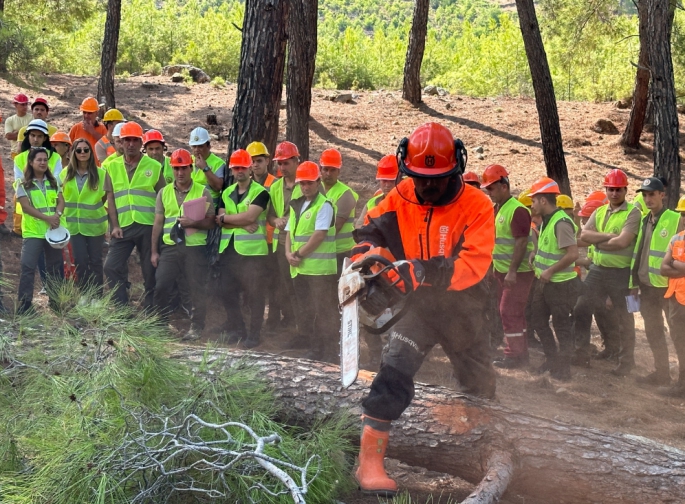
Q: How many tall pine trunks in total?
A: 7